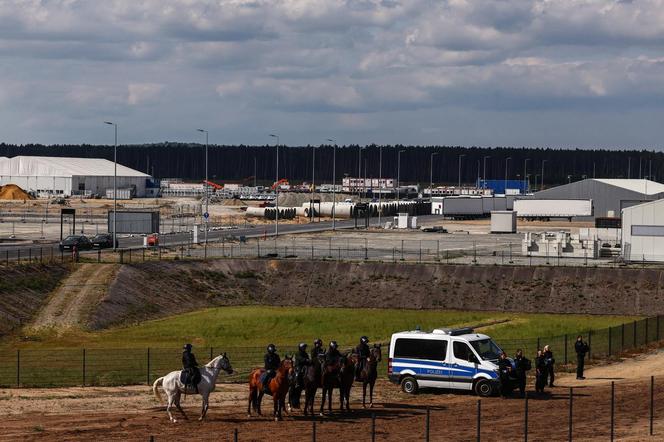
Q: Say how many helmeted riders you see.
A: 6